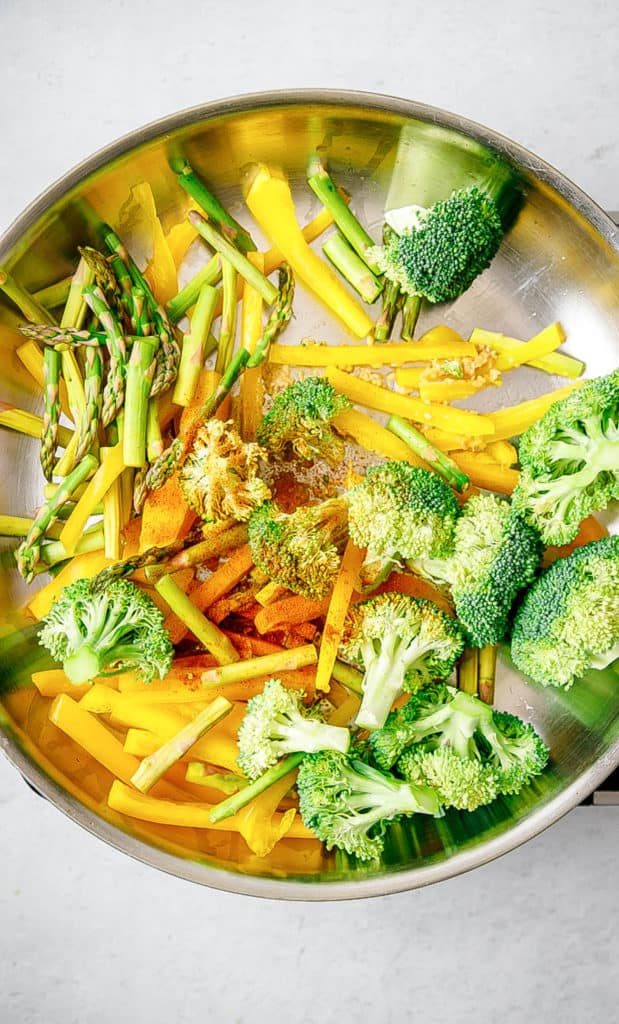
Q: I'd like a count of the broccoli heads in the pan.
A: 13